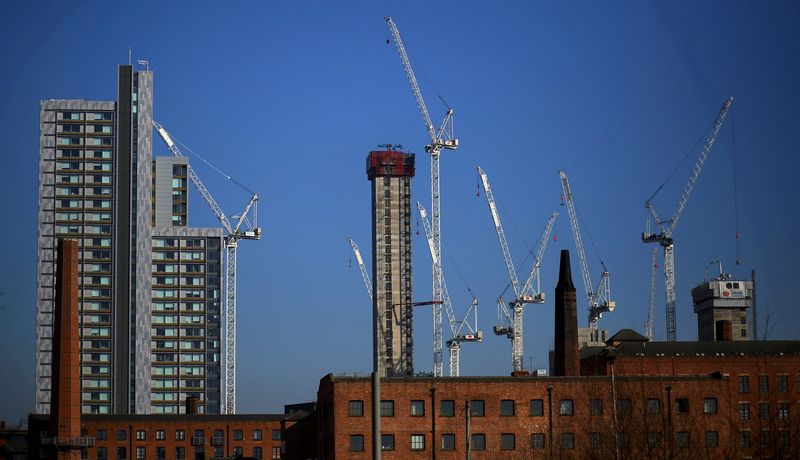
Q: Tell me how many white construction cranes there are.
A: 9